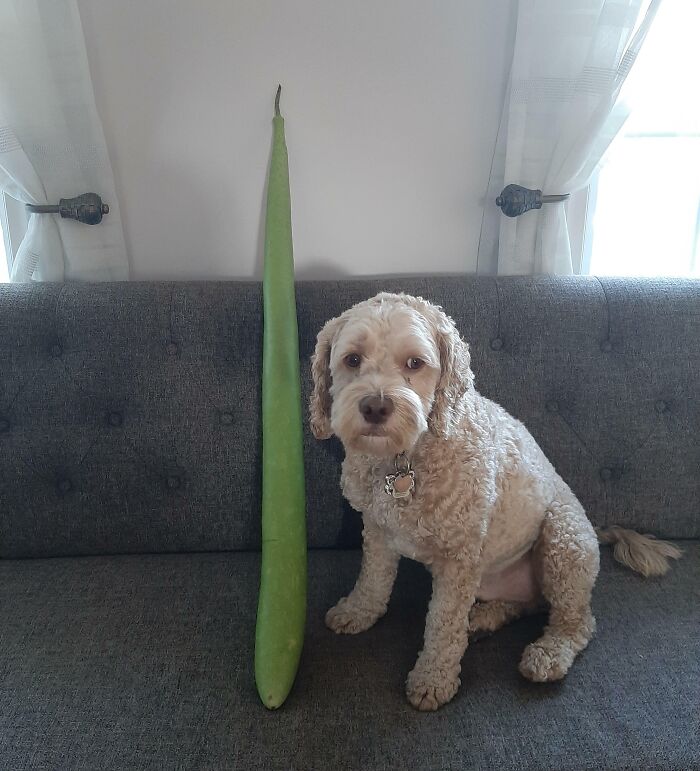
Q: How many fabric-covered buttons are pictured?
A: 12